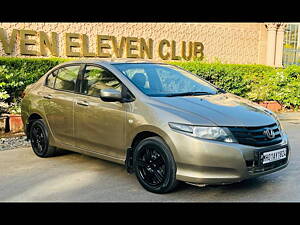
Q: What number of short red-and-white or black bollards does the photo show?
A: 0